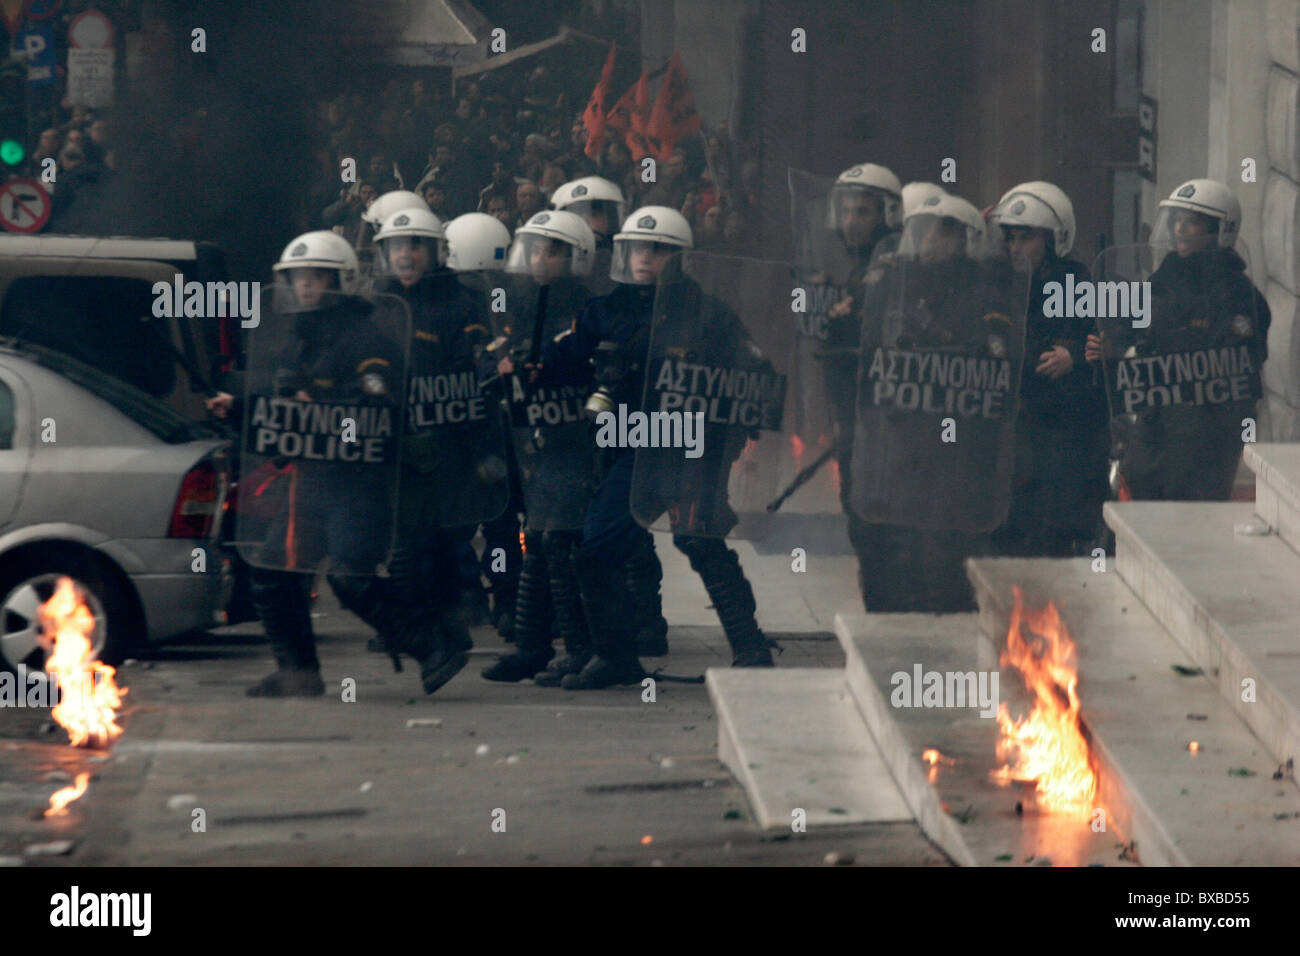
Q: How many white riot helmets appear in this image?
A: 12